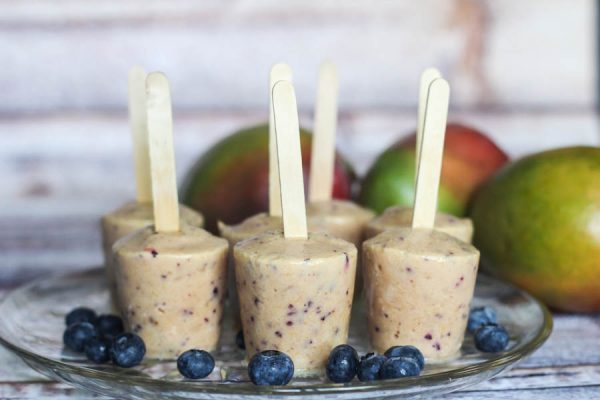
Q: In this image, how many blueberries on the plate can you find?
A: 14